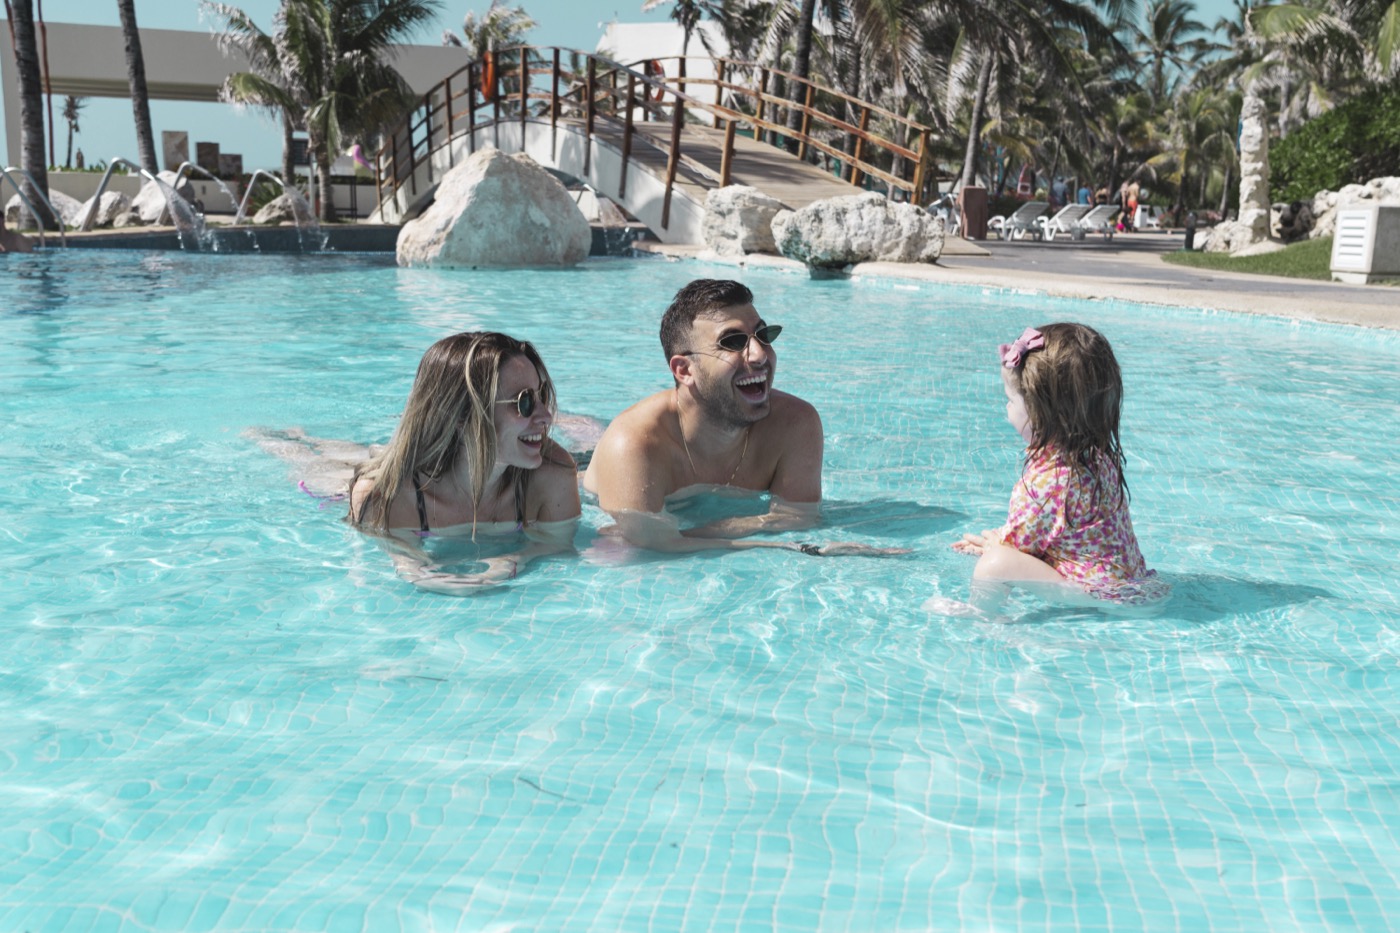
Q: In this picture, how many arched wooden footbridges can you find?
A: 1